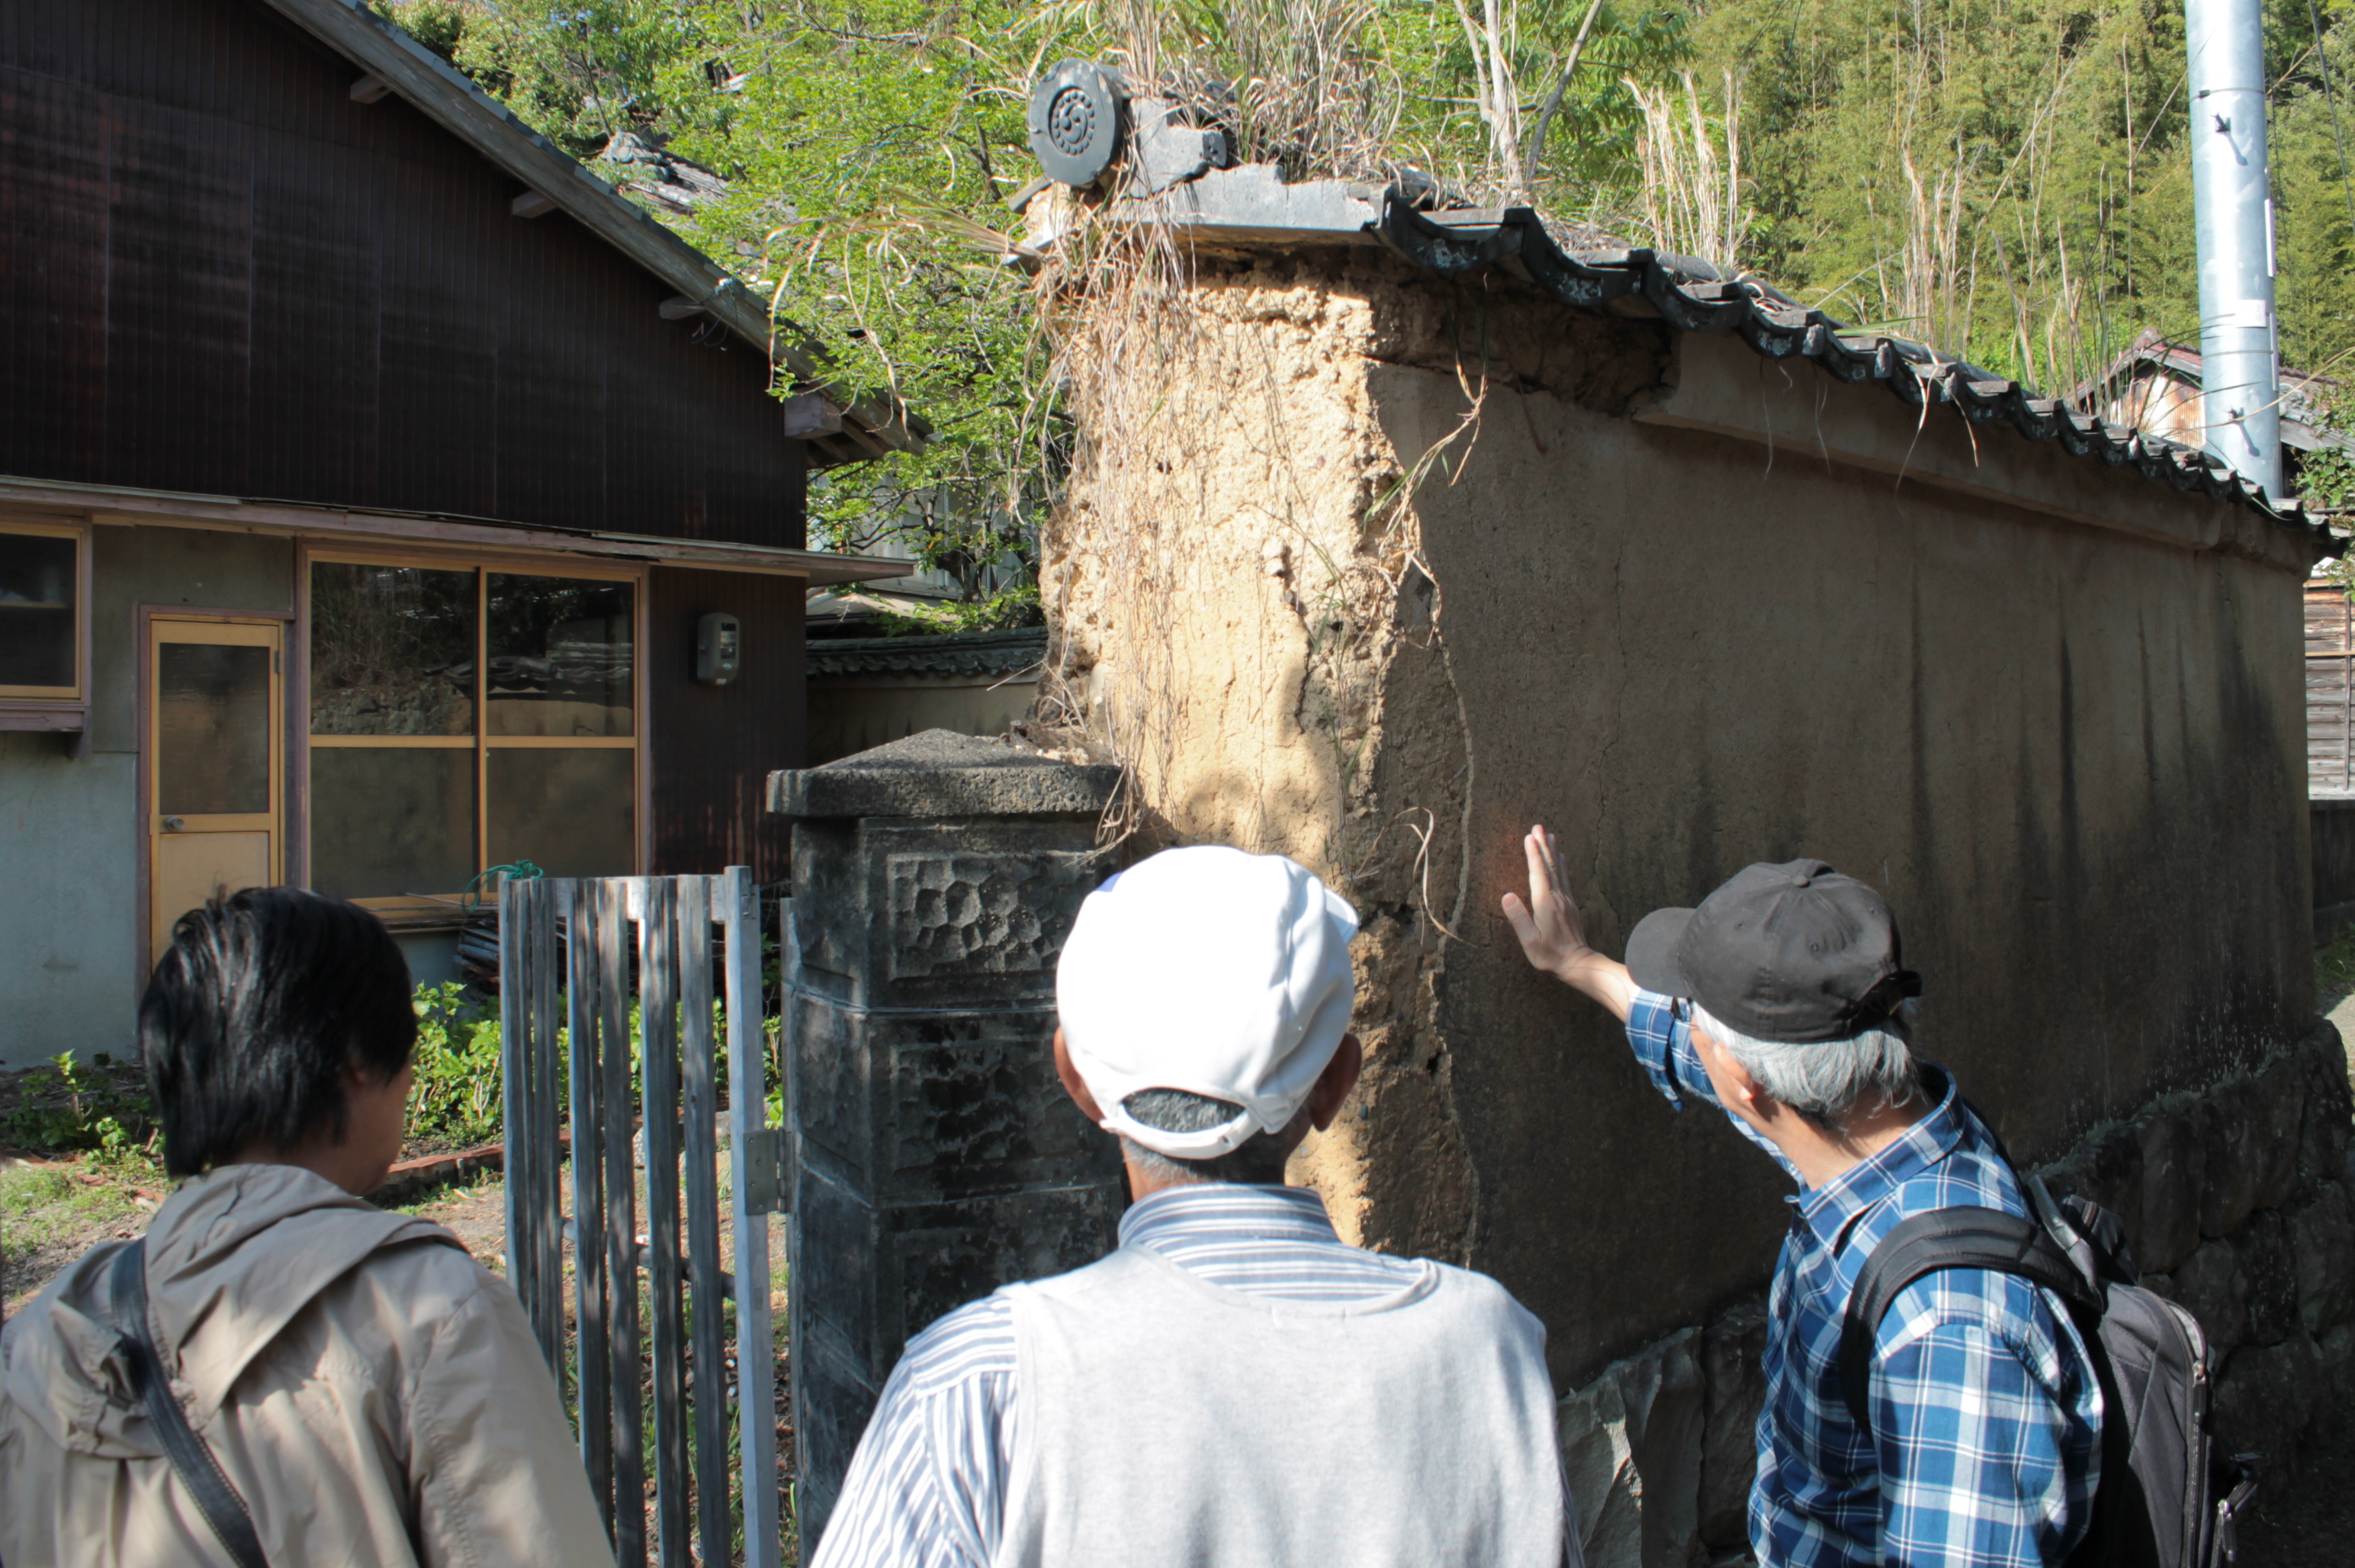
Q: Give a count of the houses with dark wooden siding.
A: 1